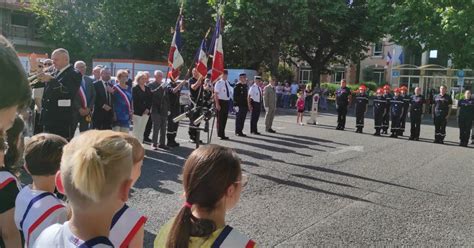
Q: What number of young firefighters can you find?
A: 5